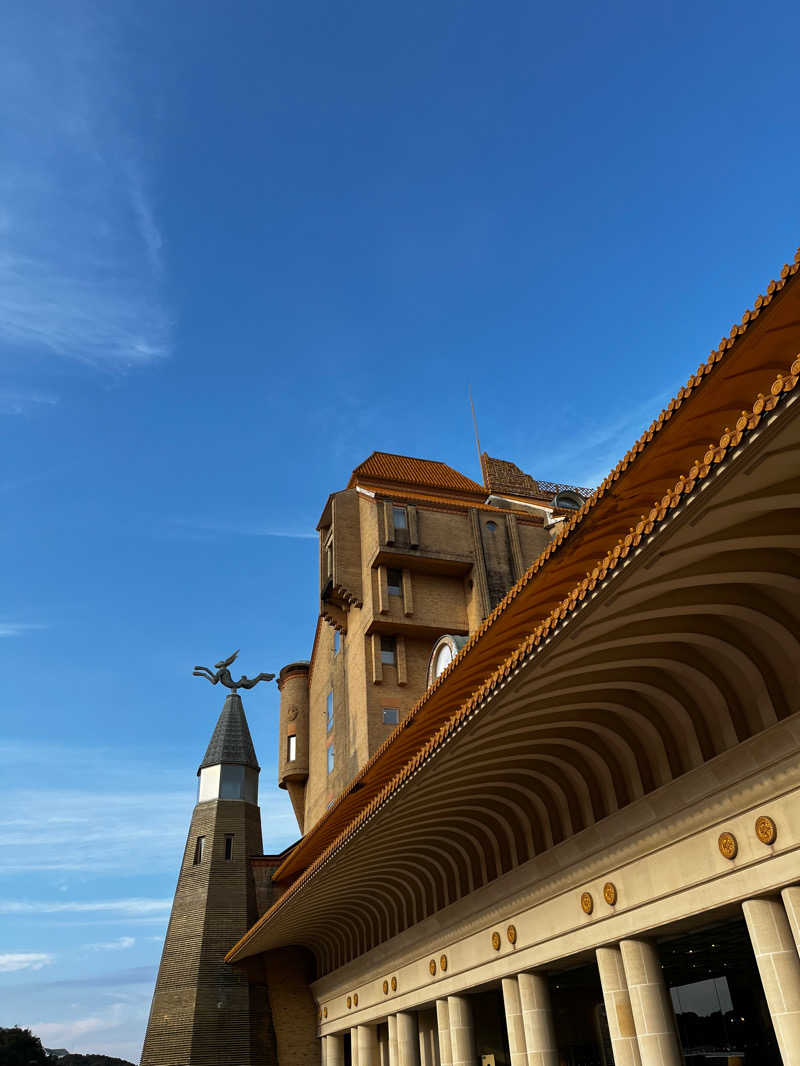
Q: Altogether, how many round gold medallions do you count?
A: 14